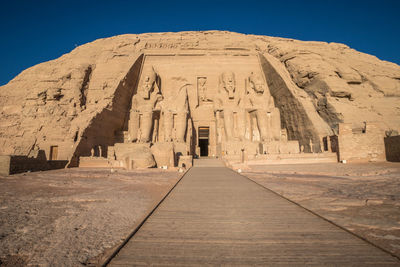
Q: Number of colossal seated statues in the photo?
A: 4